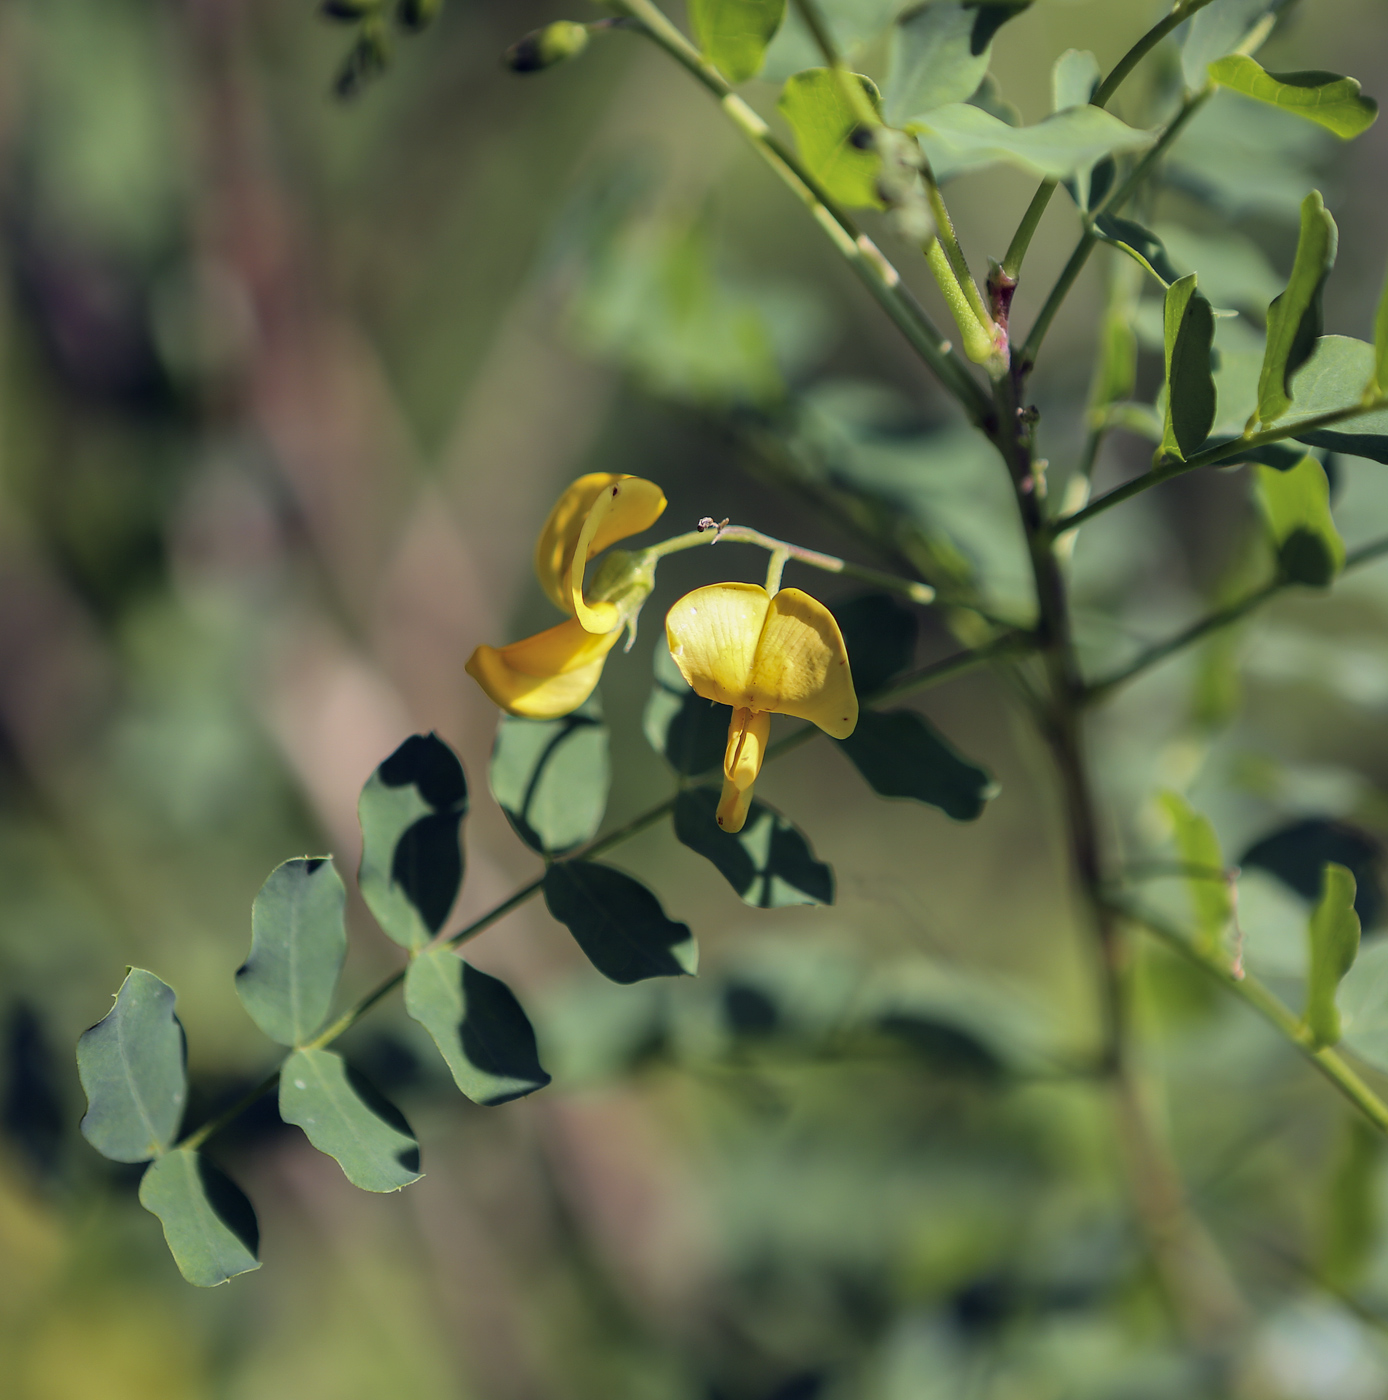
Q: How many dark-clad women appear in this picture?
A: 0